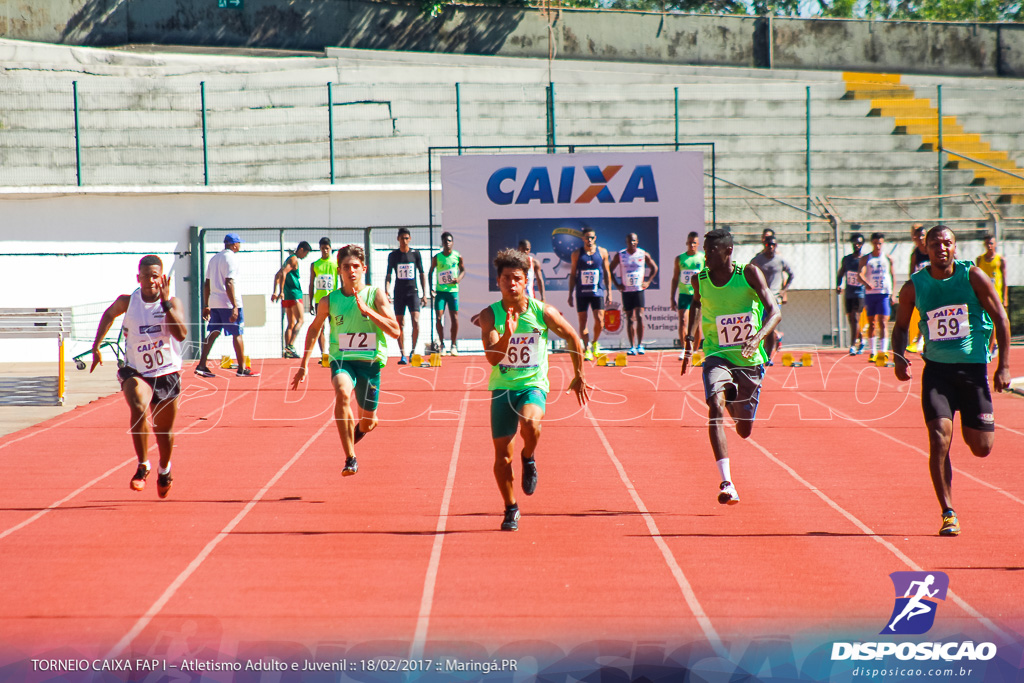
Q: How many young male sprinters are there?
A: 5